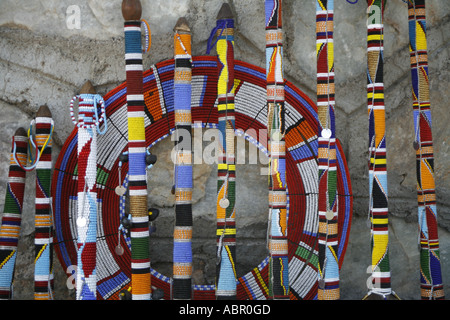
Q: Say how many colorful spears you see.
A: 10